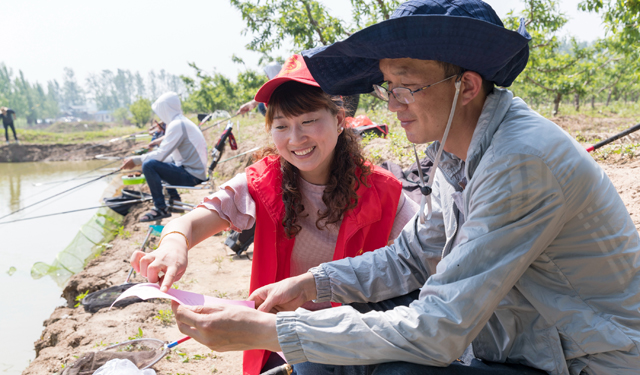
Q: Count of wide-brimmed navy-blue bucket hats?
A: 1